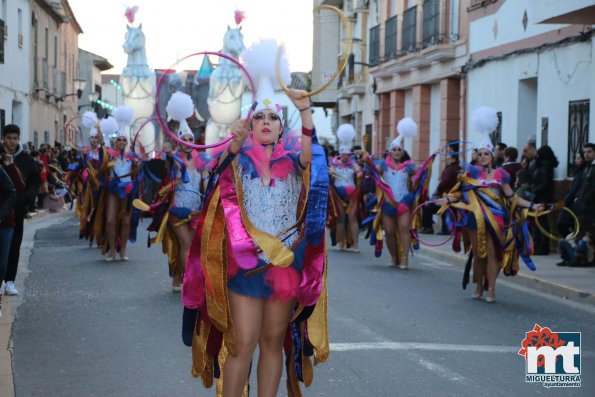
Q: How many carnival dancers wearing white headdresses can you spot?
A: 8